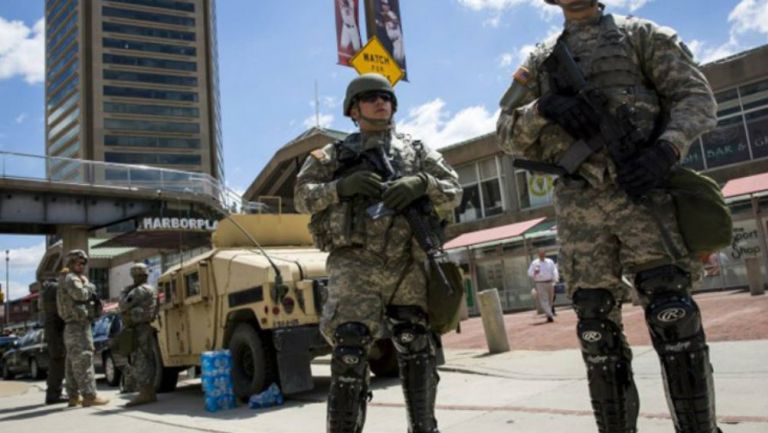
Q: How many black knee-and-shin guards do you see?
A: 4